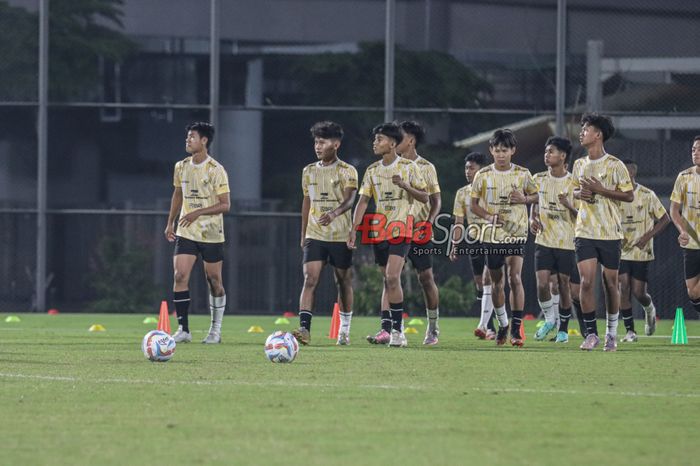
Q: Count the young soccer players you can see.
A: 10